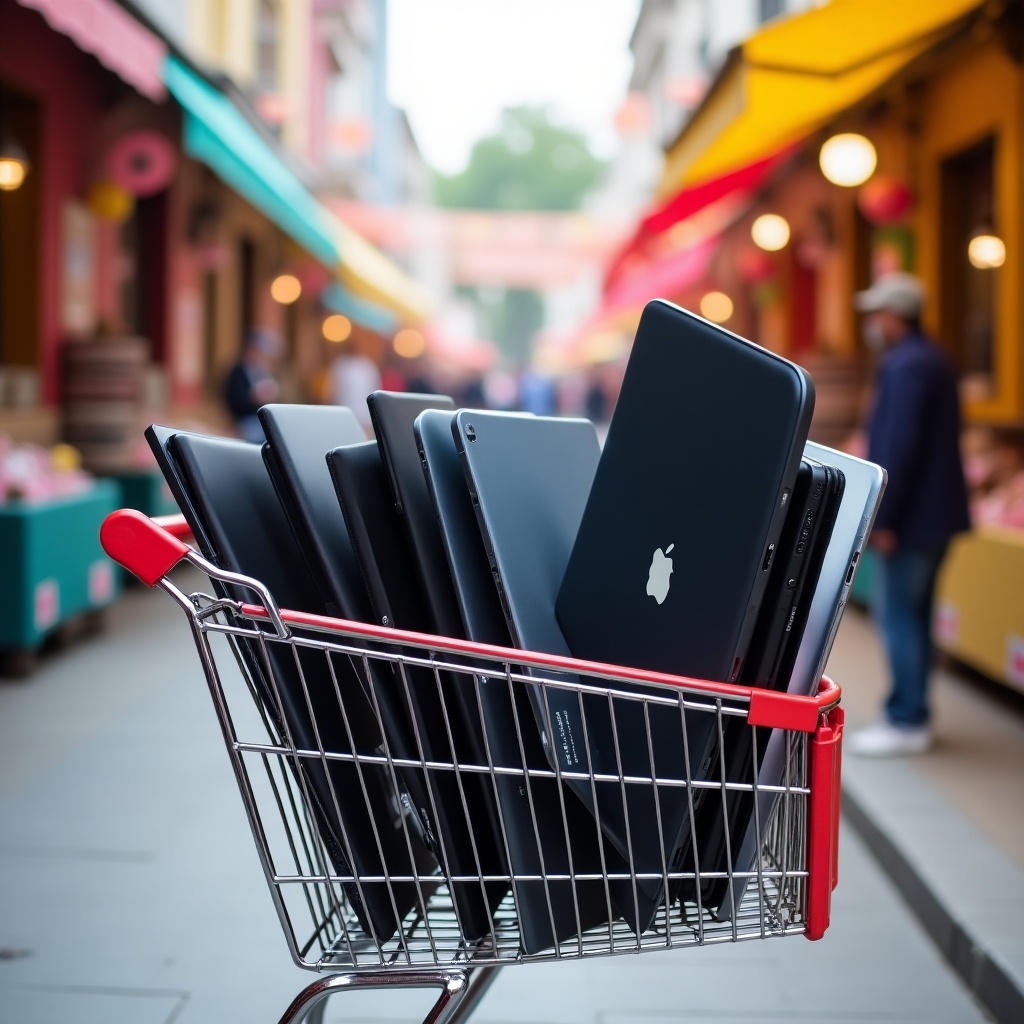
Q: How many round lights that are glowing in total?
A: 8